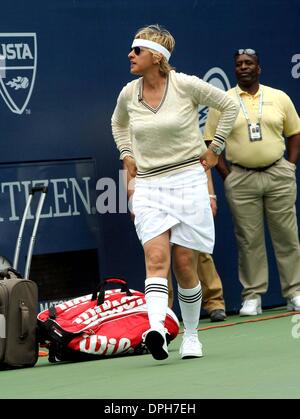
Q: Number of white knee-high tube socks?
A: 2